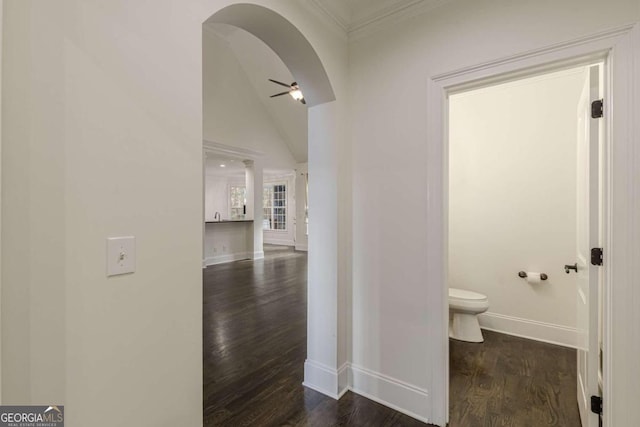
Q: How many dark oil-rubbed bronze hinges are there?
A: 3